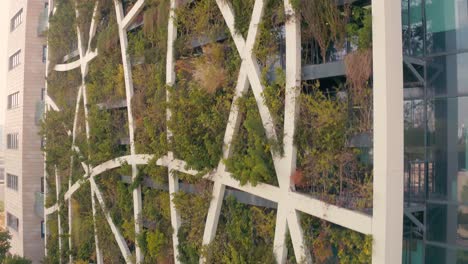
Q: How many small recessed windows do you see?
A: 6